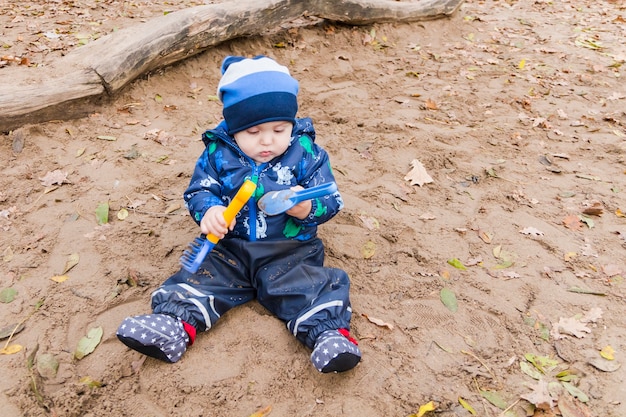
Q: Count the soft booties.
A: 2